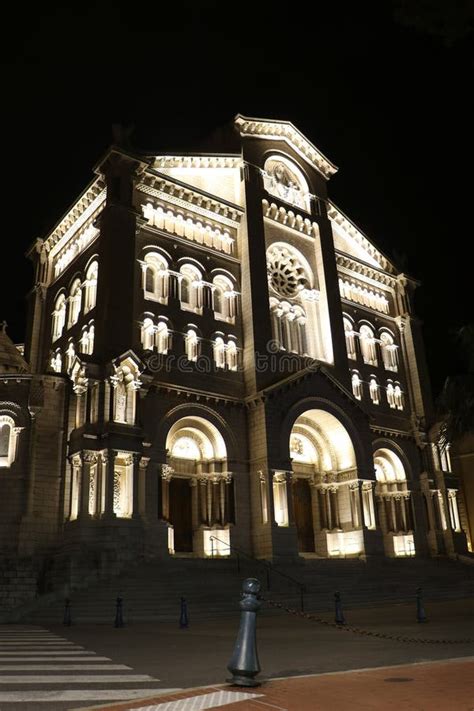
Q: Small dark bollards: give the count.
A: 5